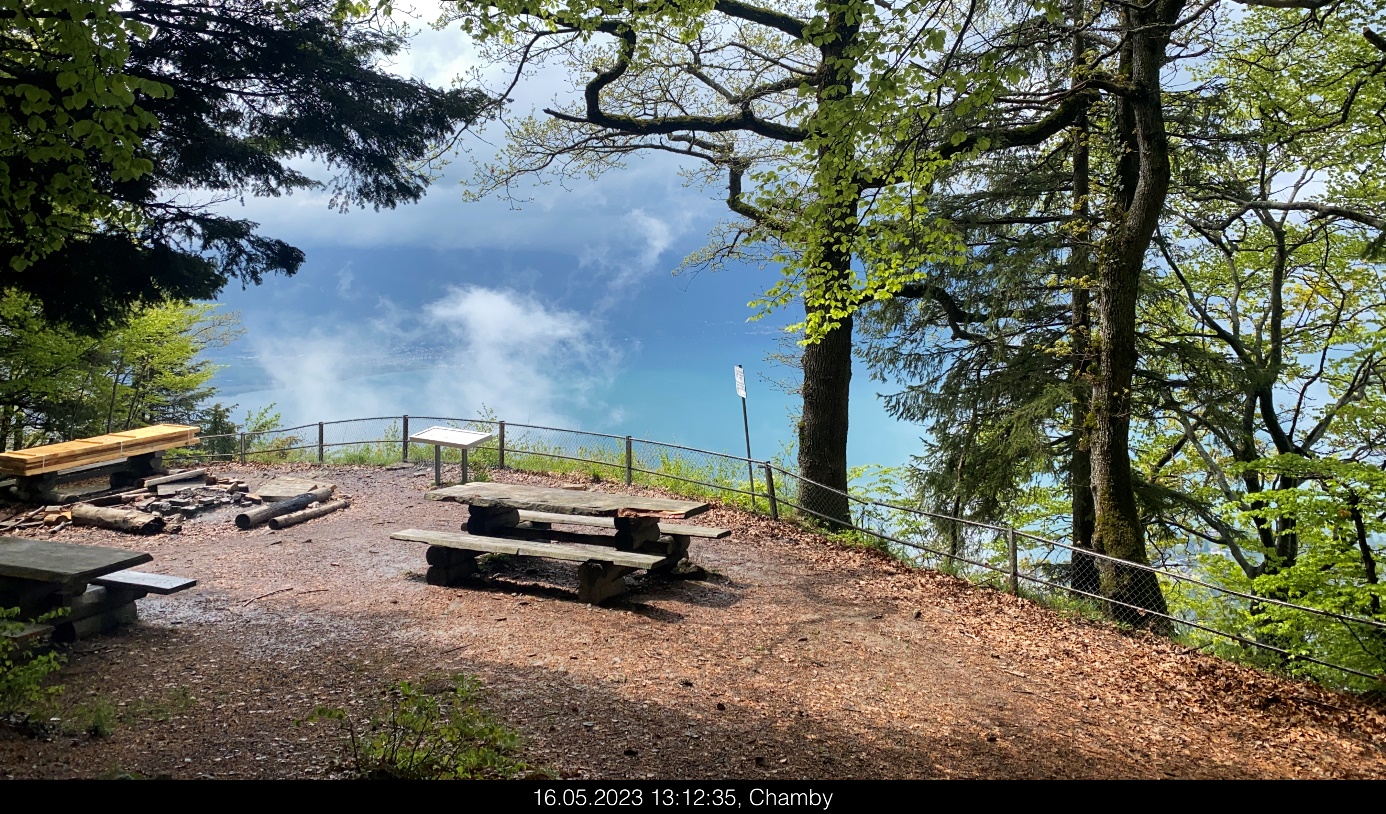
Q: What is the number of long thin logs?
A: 2